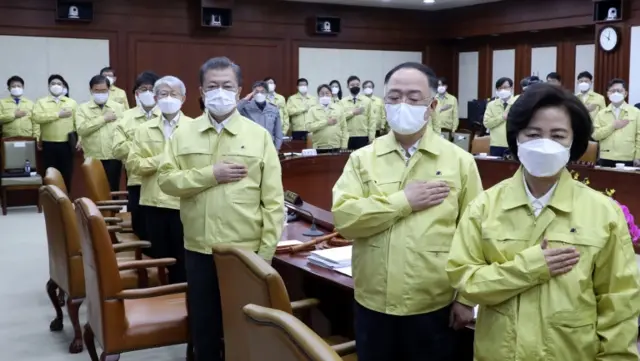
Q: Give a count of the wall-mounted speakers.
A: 4